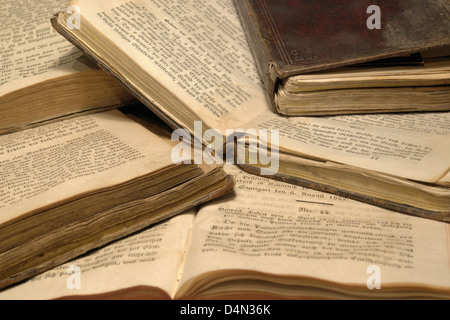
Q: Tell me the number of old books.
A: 5